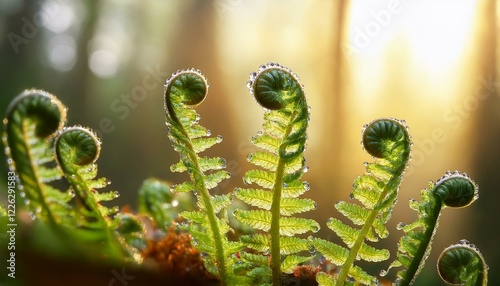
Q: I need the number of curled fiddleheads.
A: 7